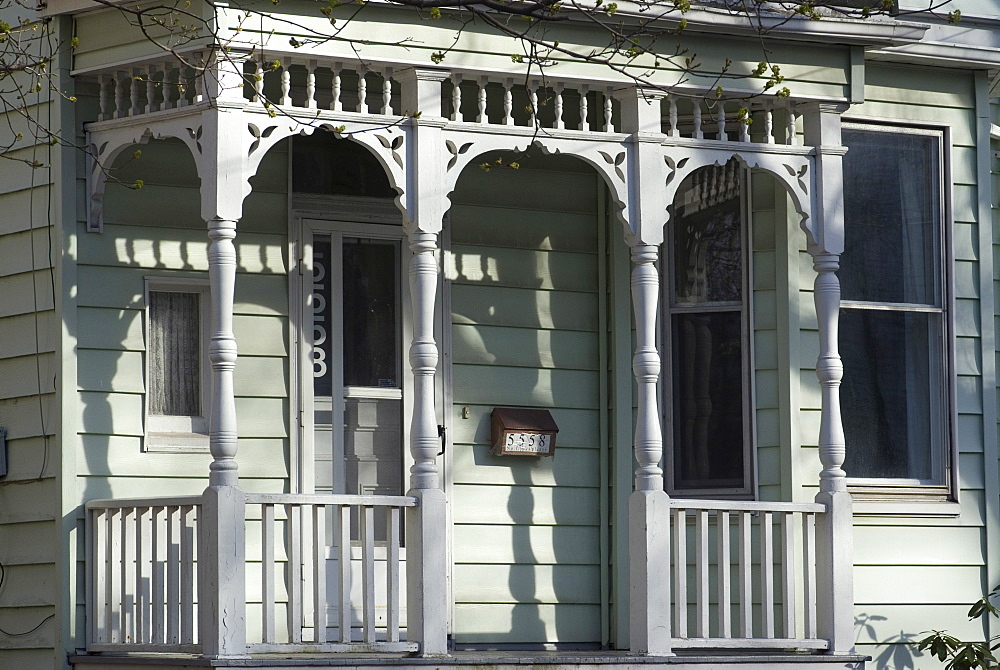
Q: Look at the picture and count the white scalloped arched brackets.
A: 4